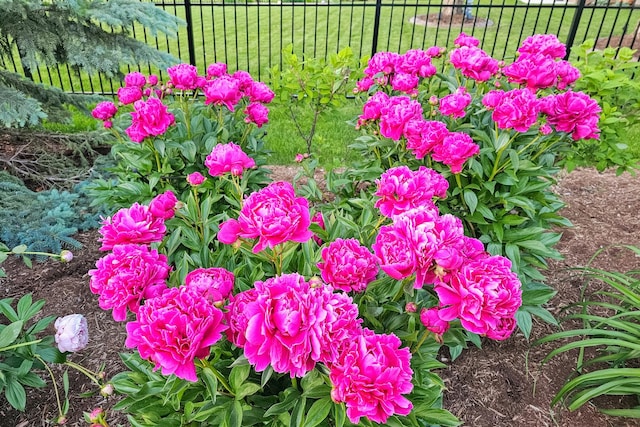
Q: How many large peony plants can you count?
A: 3